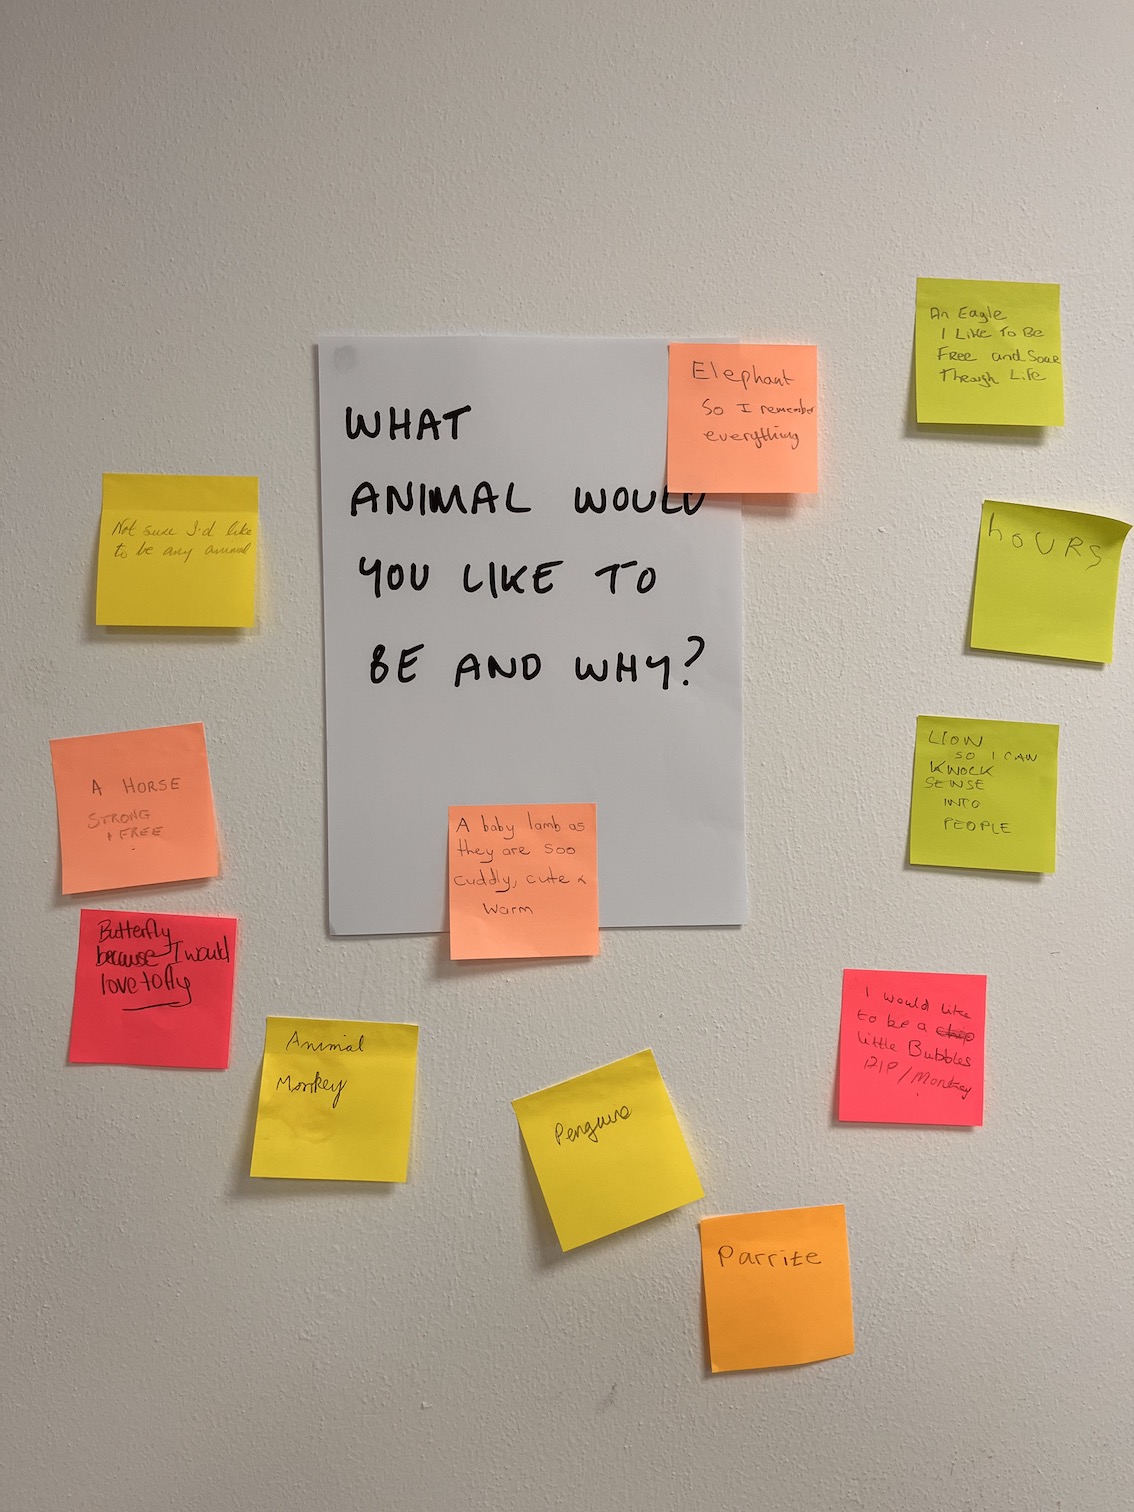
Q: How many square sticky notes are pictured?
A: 12